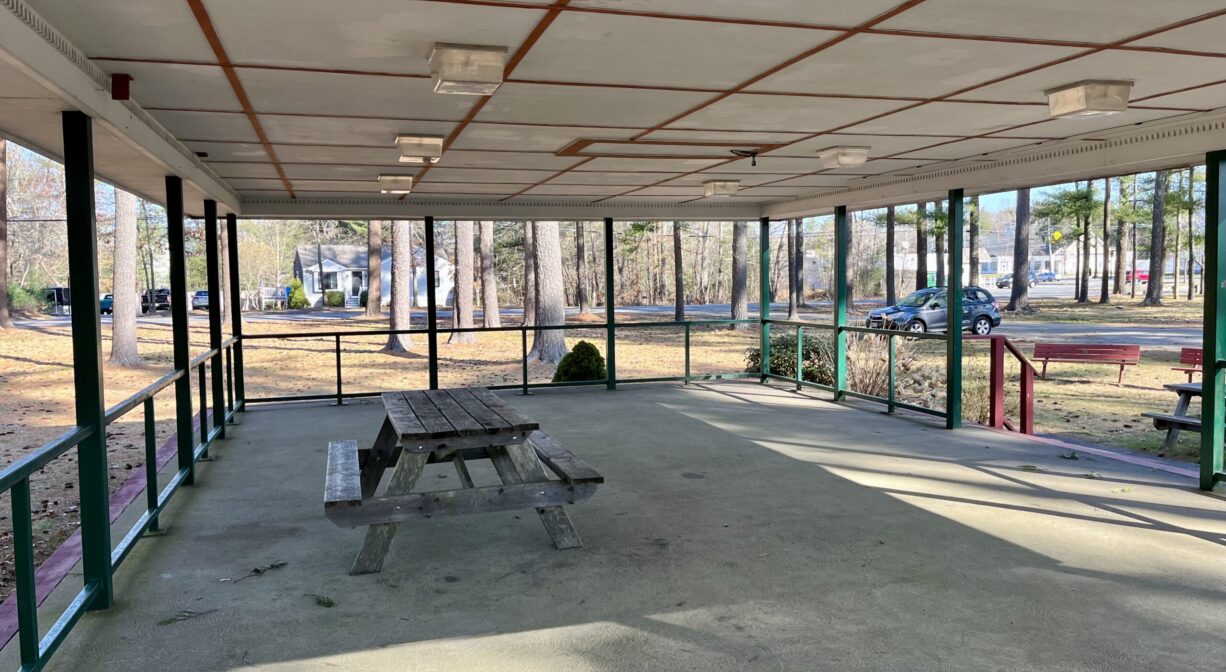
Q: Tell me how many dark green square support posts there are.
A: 10